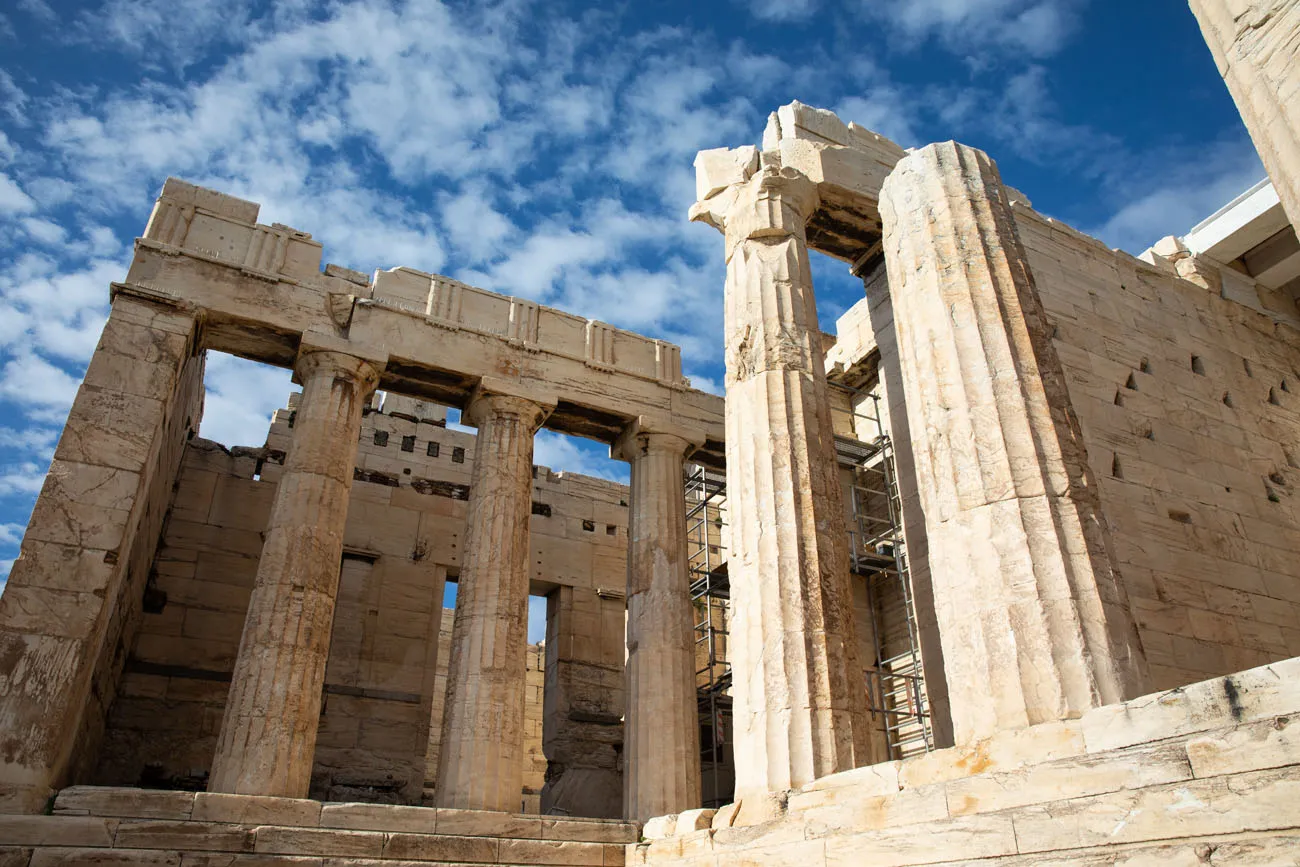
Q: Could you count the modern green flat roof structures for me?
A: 0